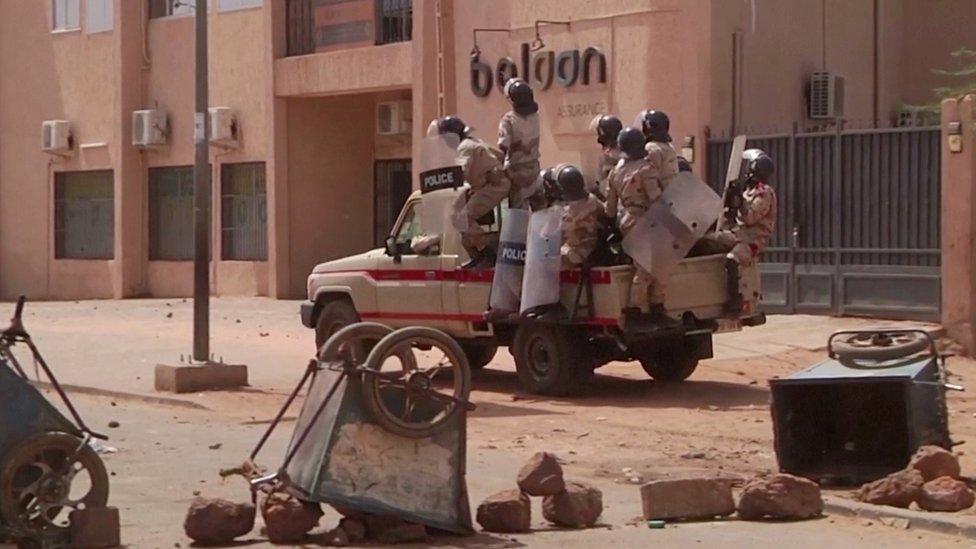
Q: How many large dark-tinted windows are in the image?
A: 3